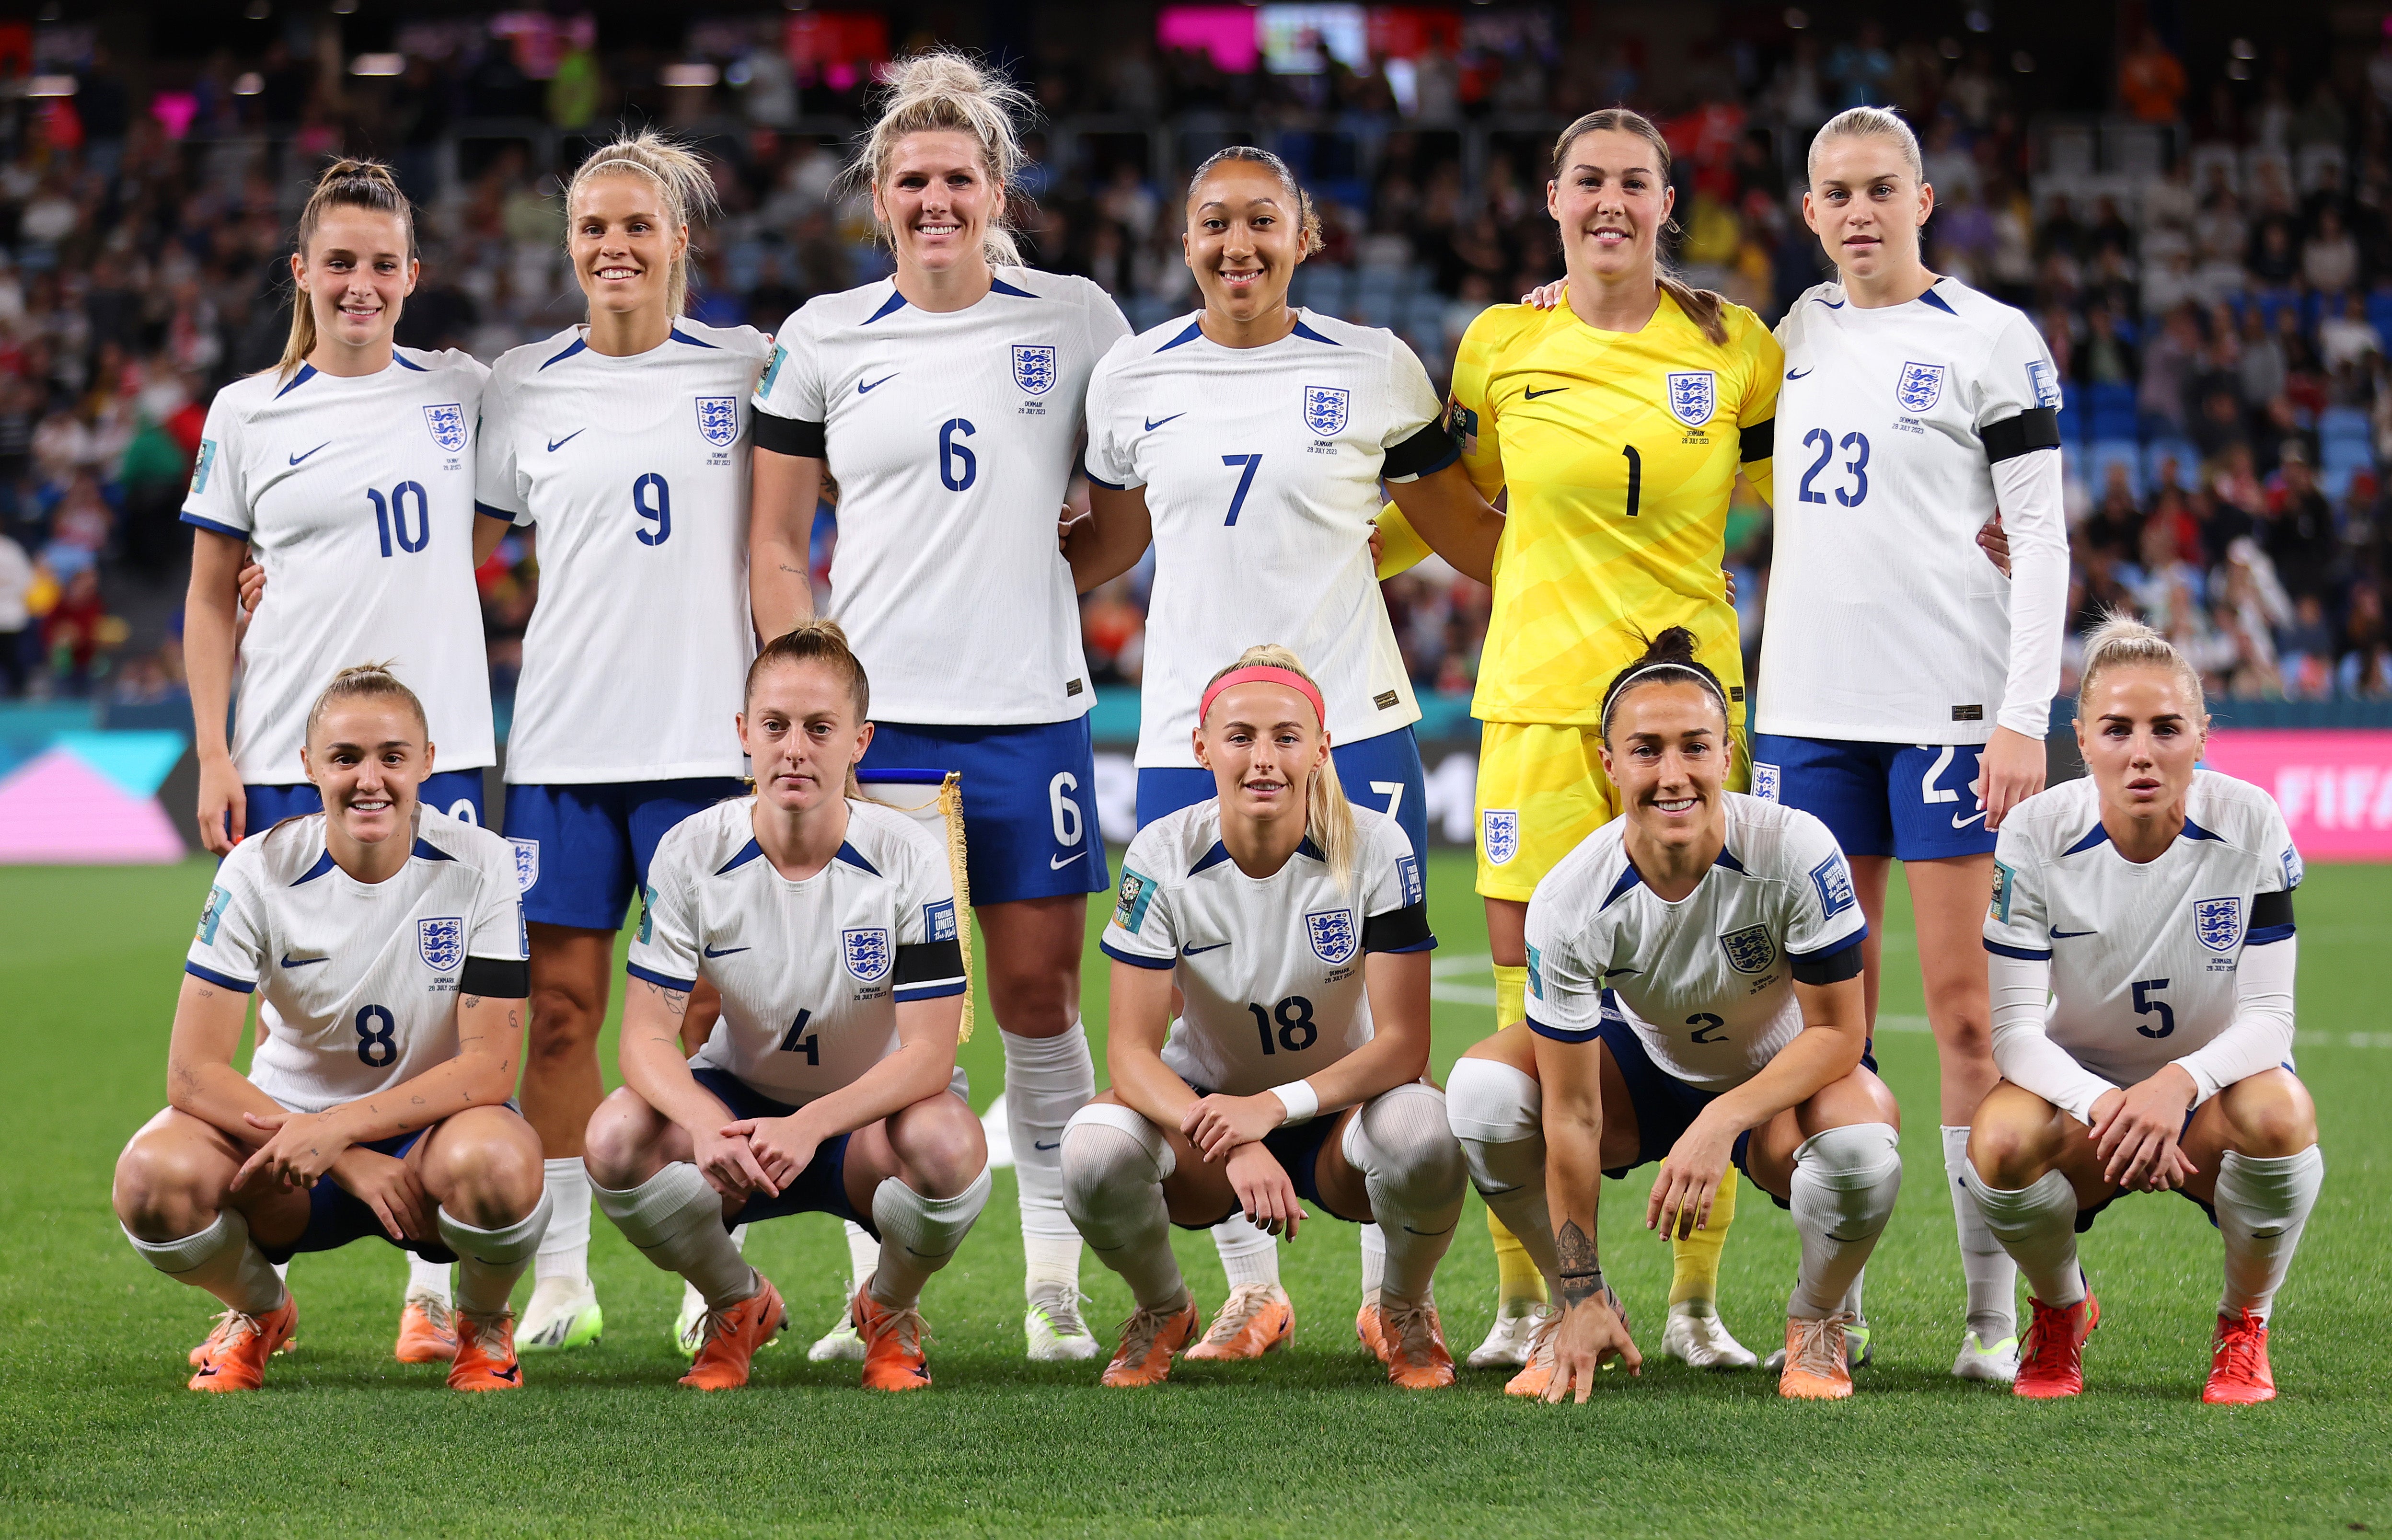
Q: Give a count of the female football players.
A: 11